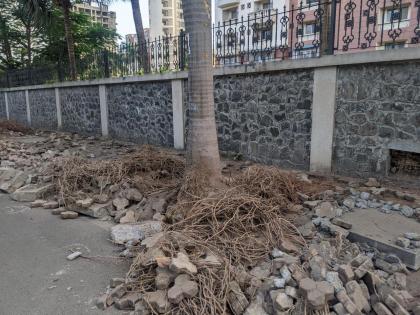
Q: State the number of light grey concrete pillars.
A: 6